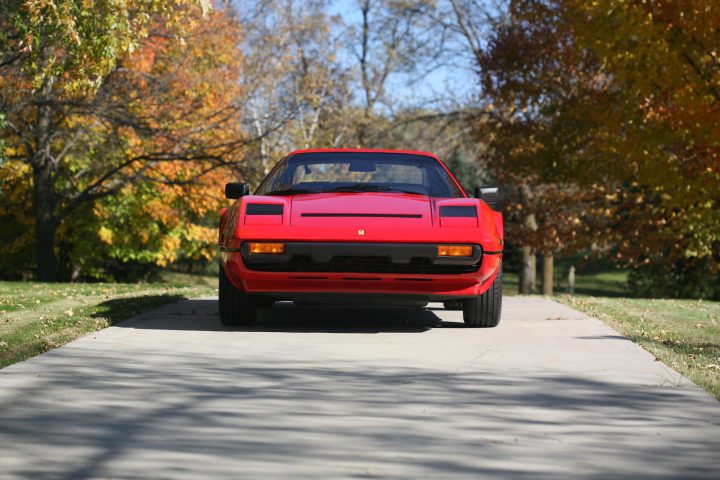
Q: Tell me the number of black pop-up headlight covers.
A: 2